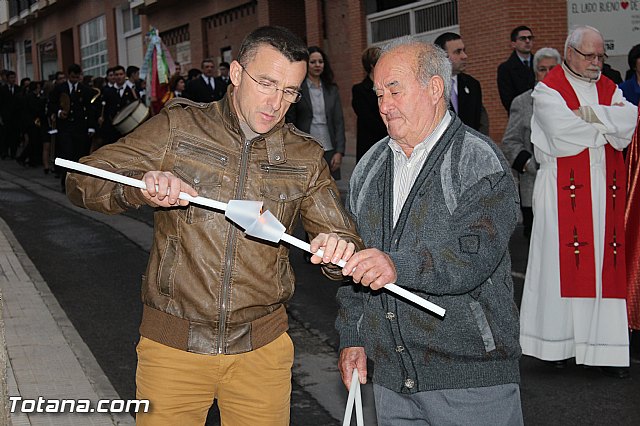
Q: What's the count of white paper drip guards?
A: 2